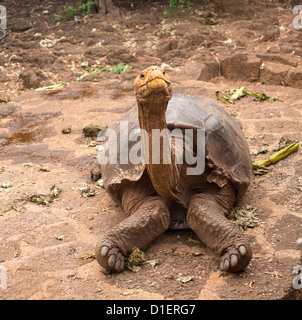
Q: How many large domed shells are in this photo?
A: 1